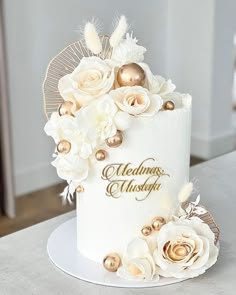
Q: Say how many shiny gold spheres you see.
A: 10